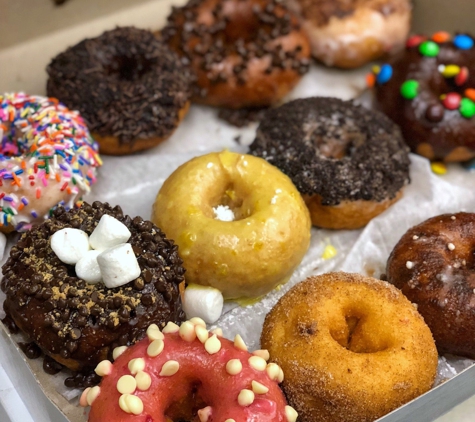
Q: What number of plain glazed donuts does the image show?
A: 1